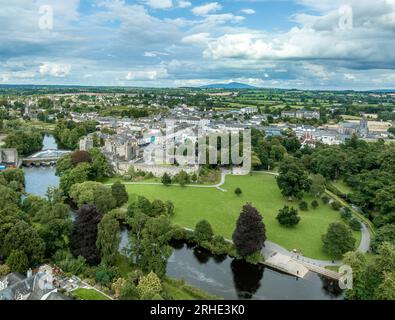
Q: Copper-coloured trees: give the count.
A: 3